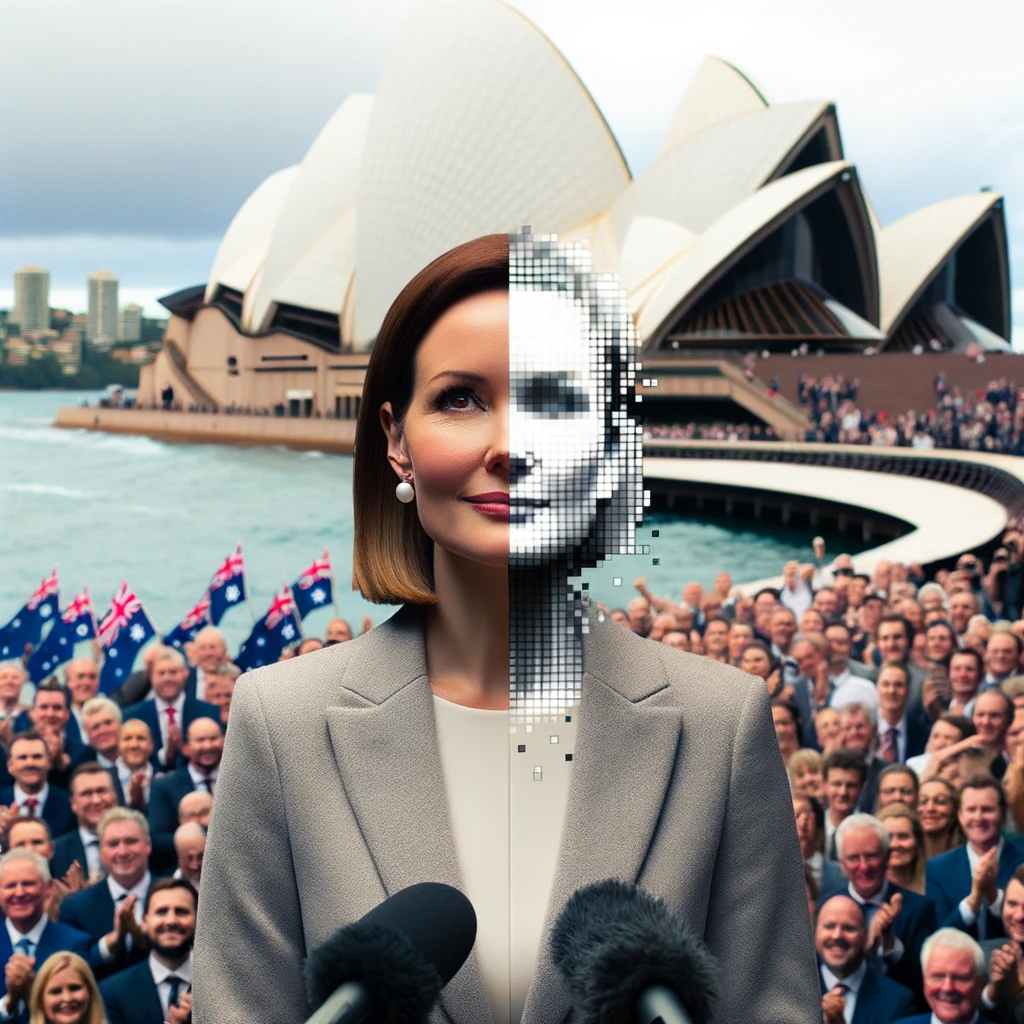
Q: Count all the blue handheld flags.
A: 7